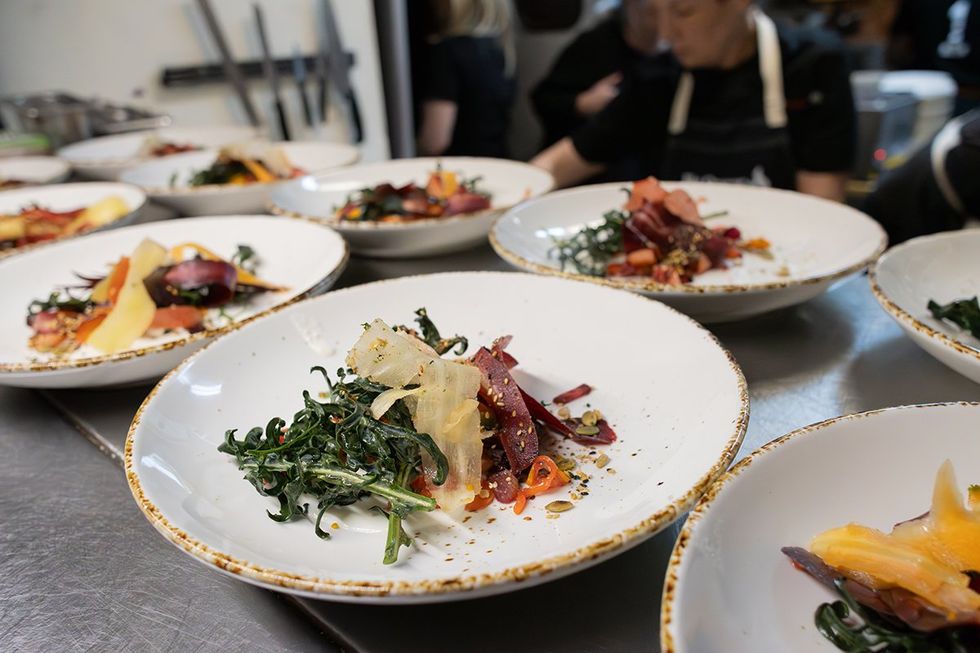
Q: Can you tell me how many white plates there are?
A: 10